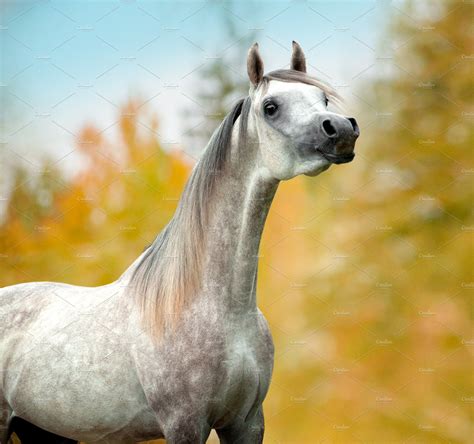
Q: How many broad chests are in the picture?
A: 1